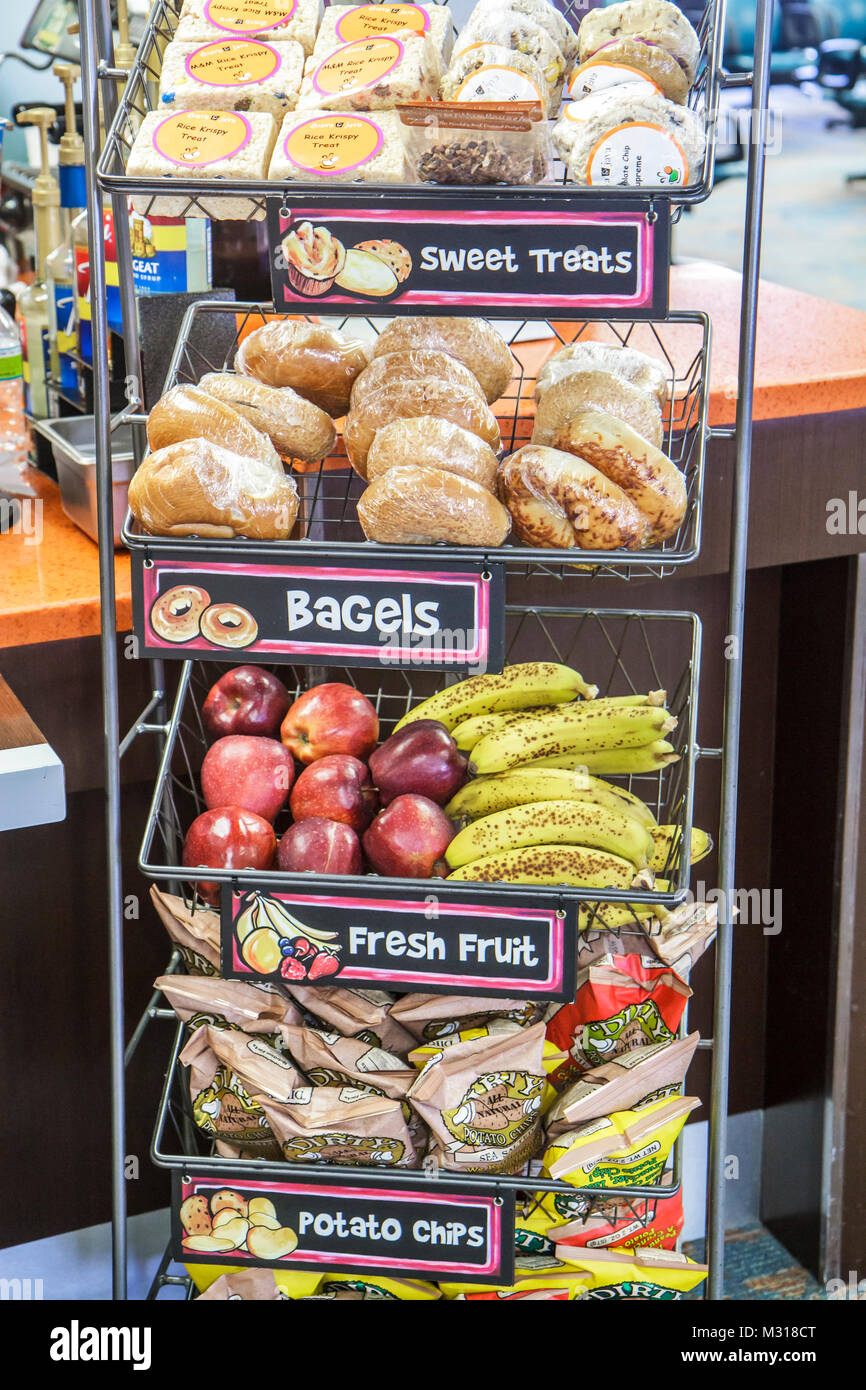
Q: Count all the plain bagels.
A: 11